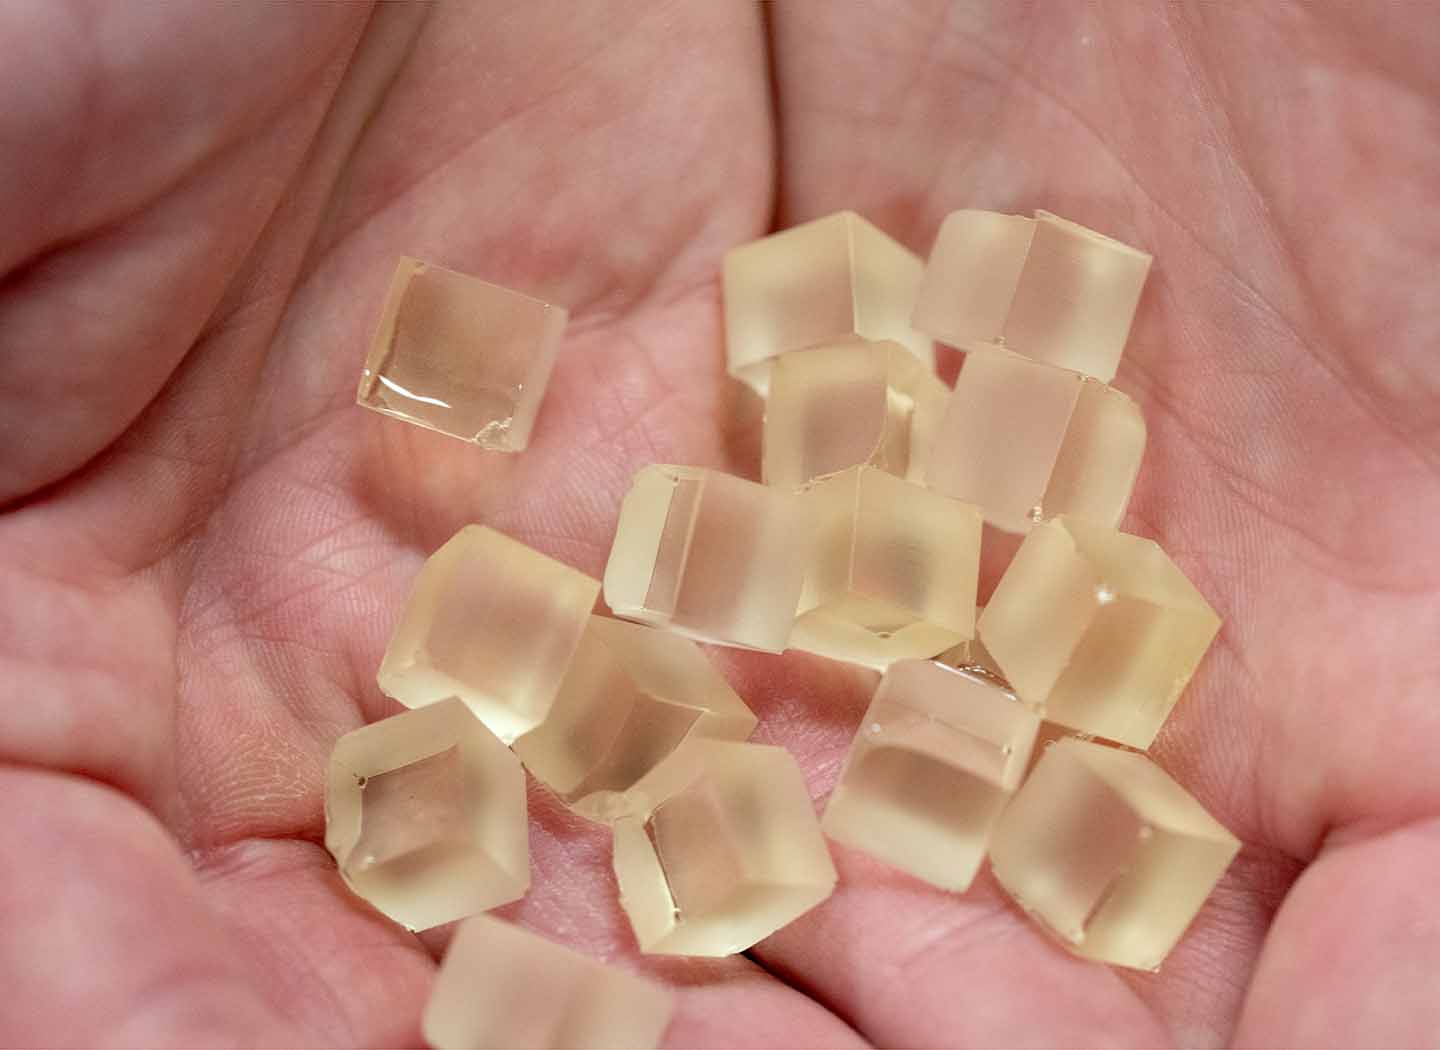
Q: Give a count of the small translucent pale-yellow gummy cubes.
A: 15